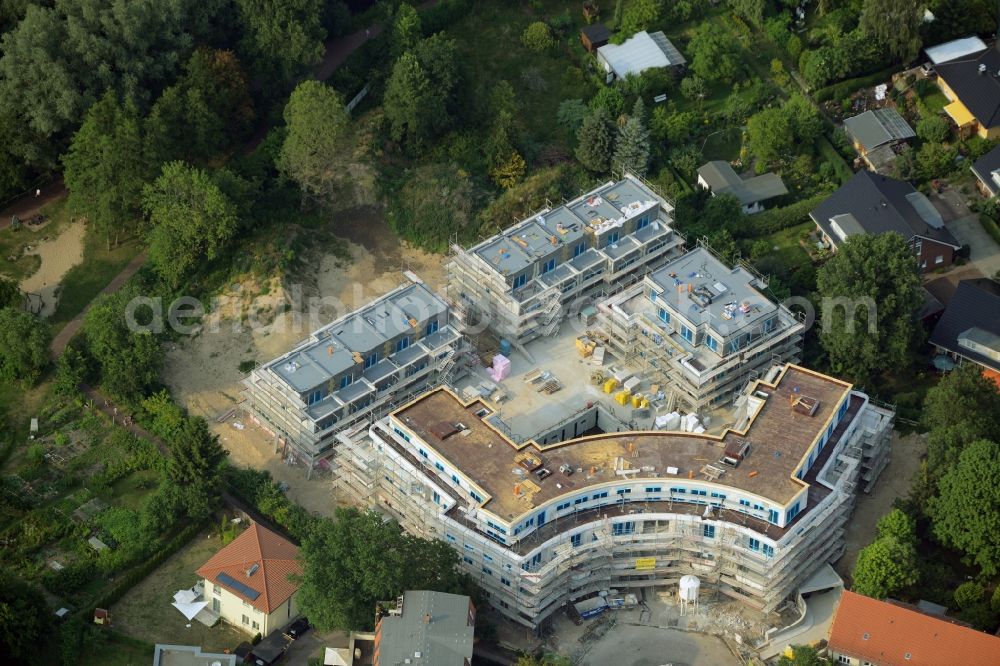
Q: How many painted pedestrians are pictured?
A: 0